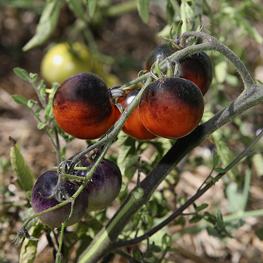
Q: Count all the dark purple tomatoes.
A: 2